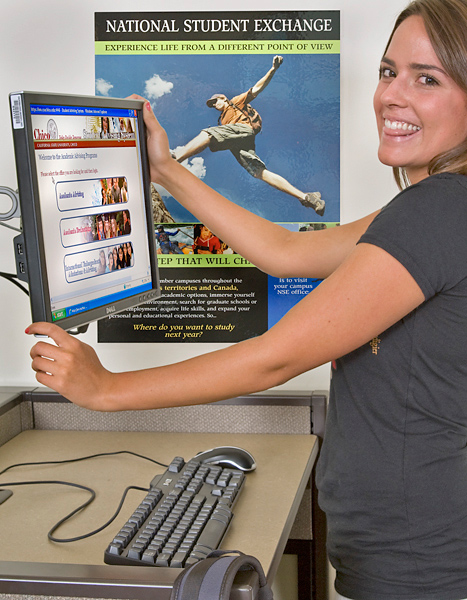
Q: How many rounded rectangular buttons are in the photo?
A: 3